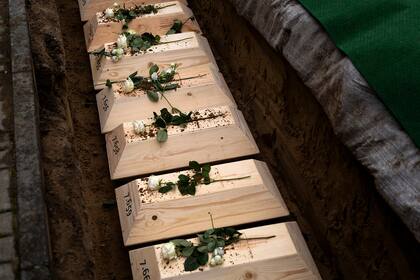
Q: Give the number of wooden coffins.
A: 7